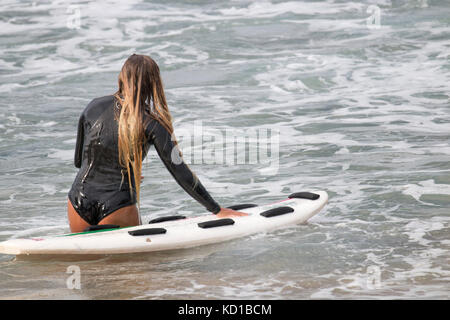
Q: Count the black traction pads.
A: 7